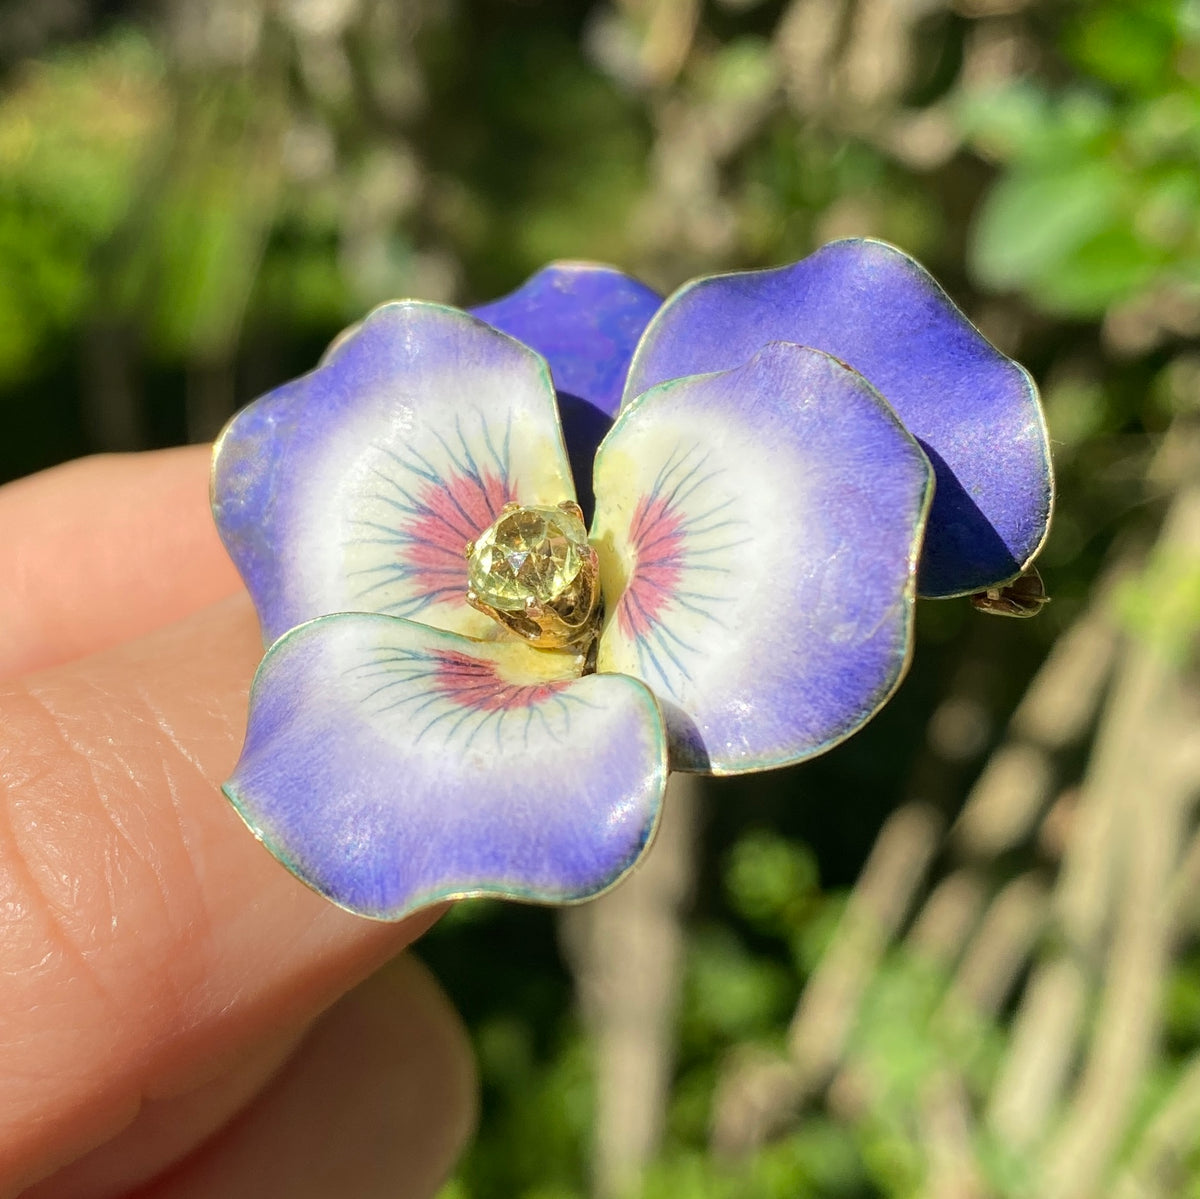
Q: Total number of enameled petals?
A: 5